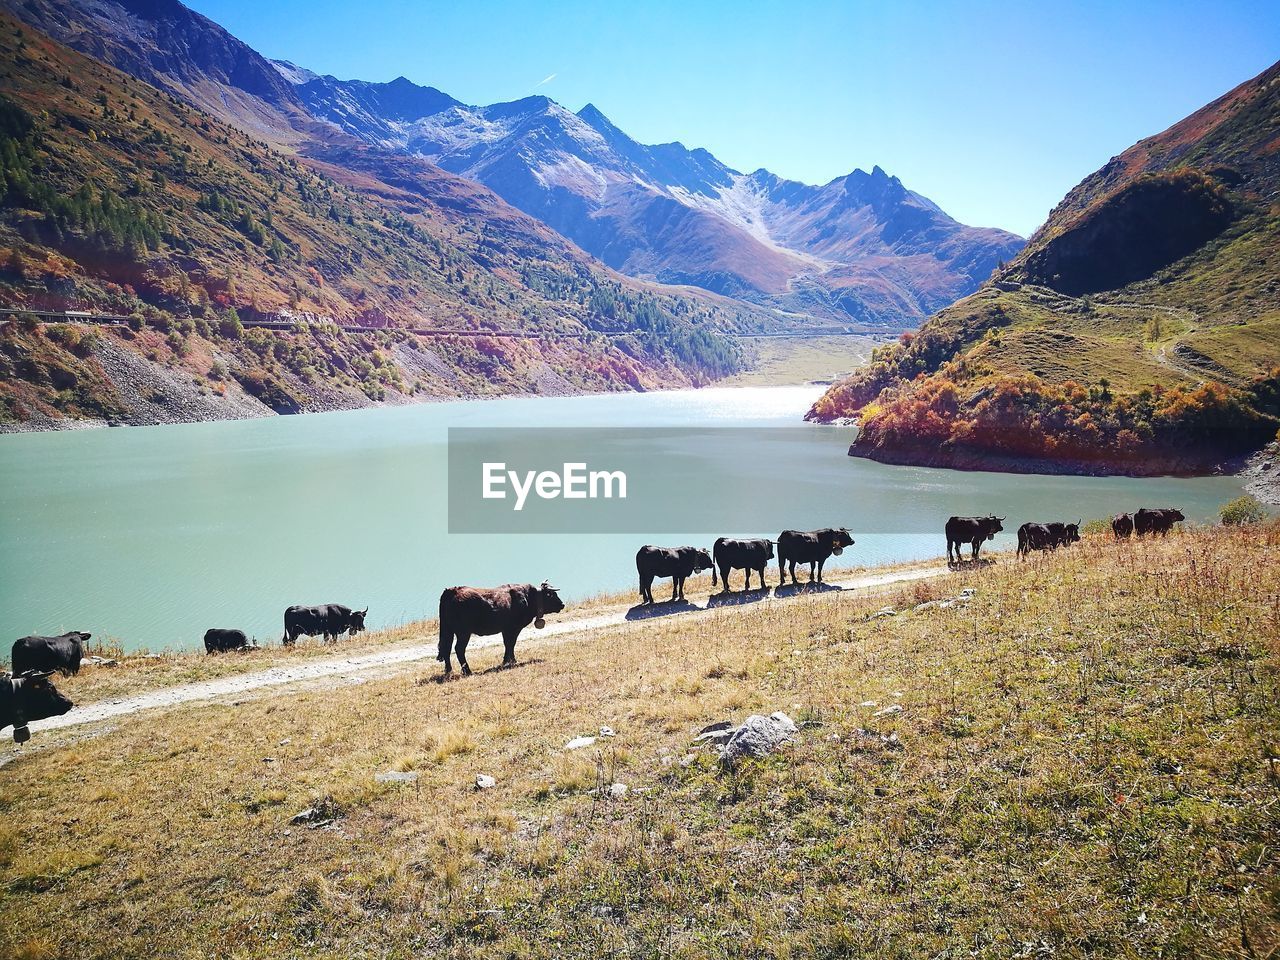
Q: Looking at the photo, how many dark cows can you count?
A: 12